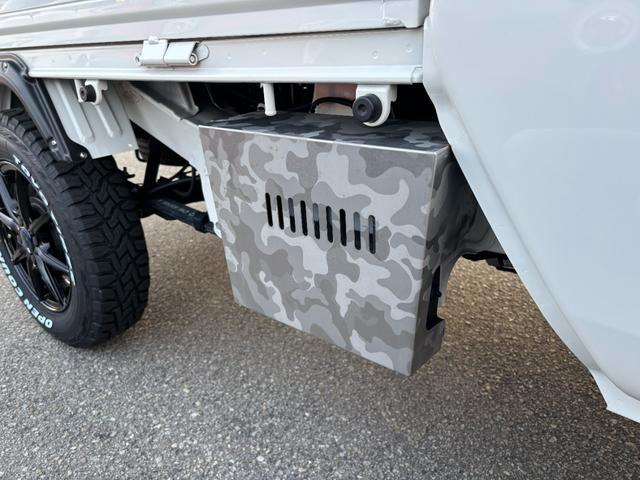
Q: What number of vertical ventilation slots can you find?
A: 9